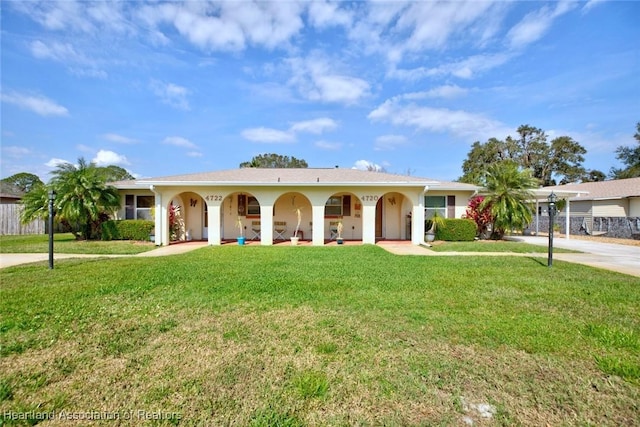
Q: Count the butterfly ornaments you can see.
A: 2